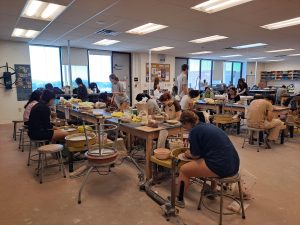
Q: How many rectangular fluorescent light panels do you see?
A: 15